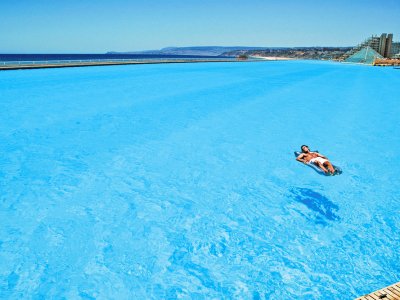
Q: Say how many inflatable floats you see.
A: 1